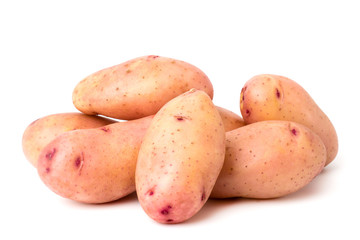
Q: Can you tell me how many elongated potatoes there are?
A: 7